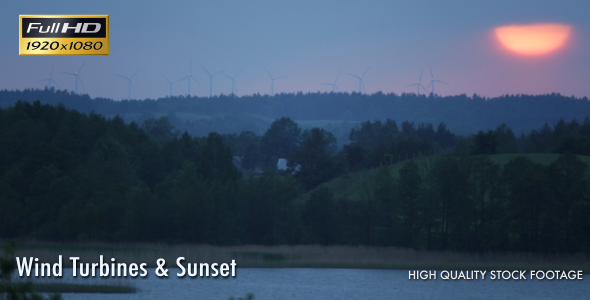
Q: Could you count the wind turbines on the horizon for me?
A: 12